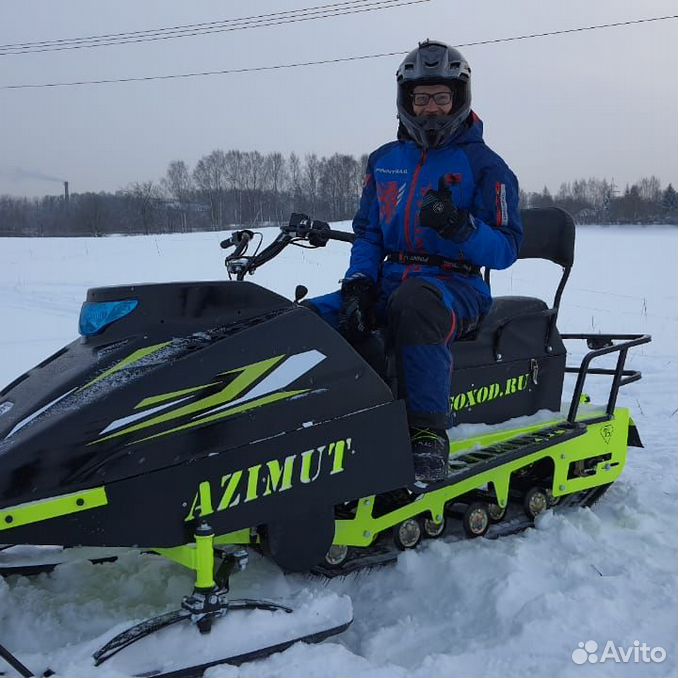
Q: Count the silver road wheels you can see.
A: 7